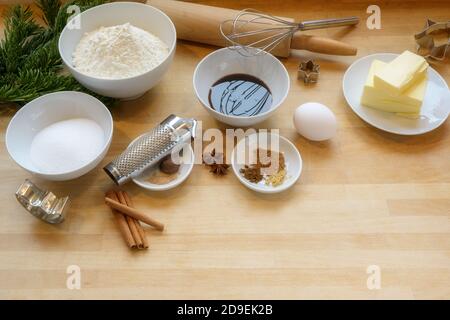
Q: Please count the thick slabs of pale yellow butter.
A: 2